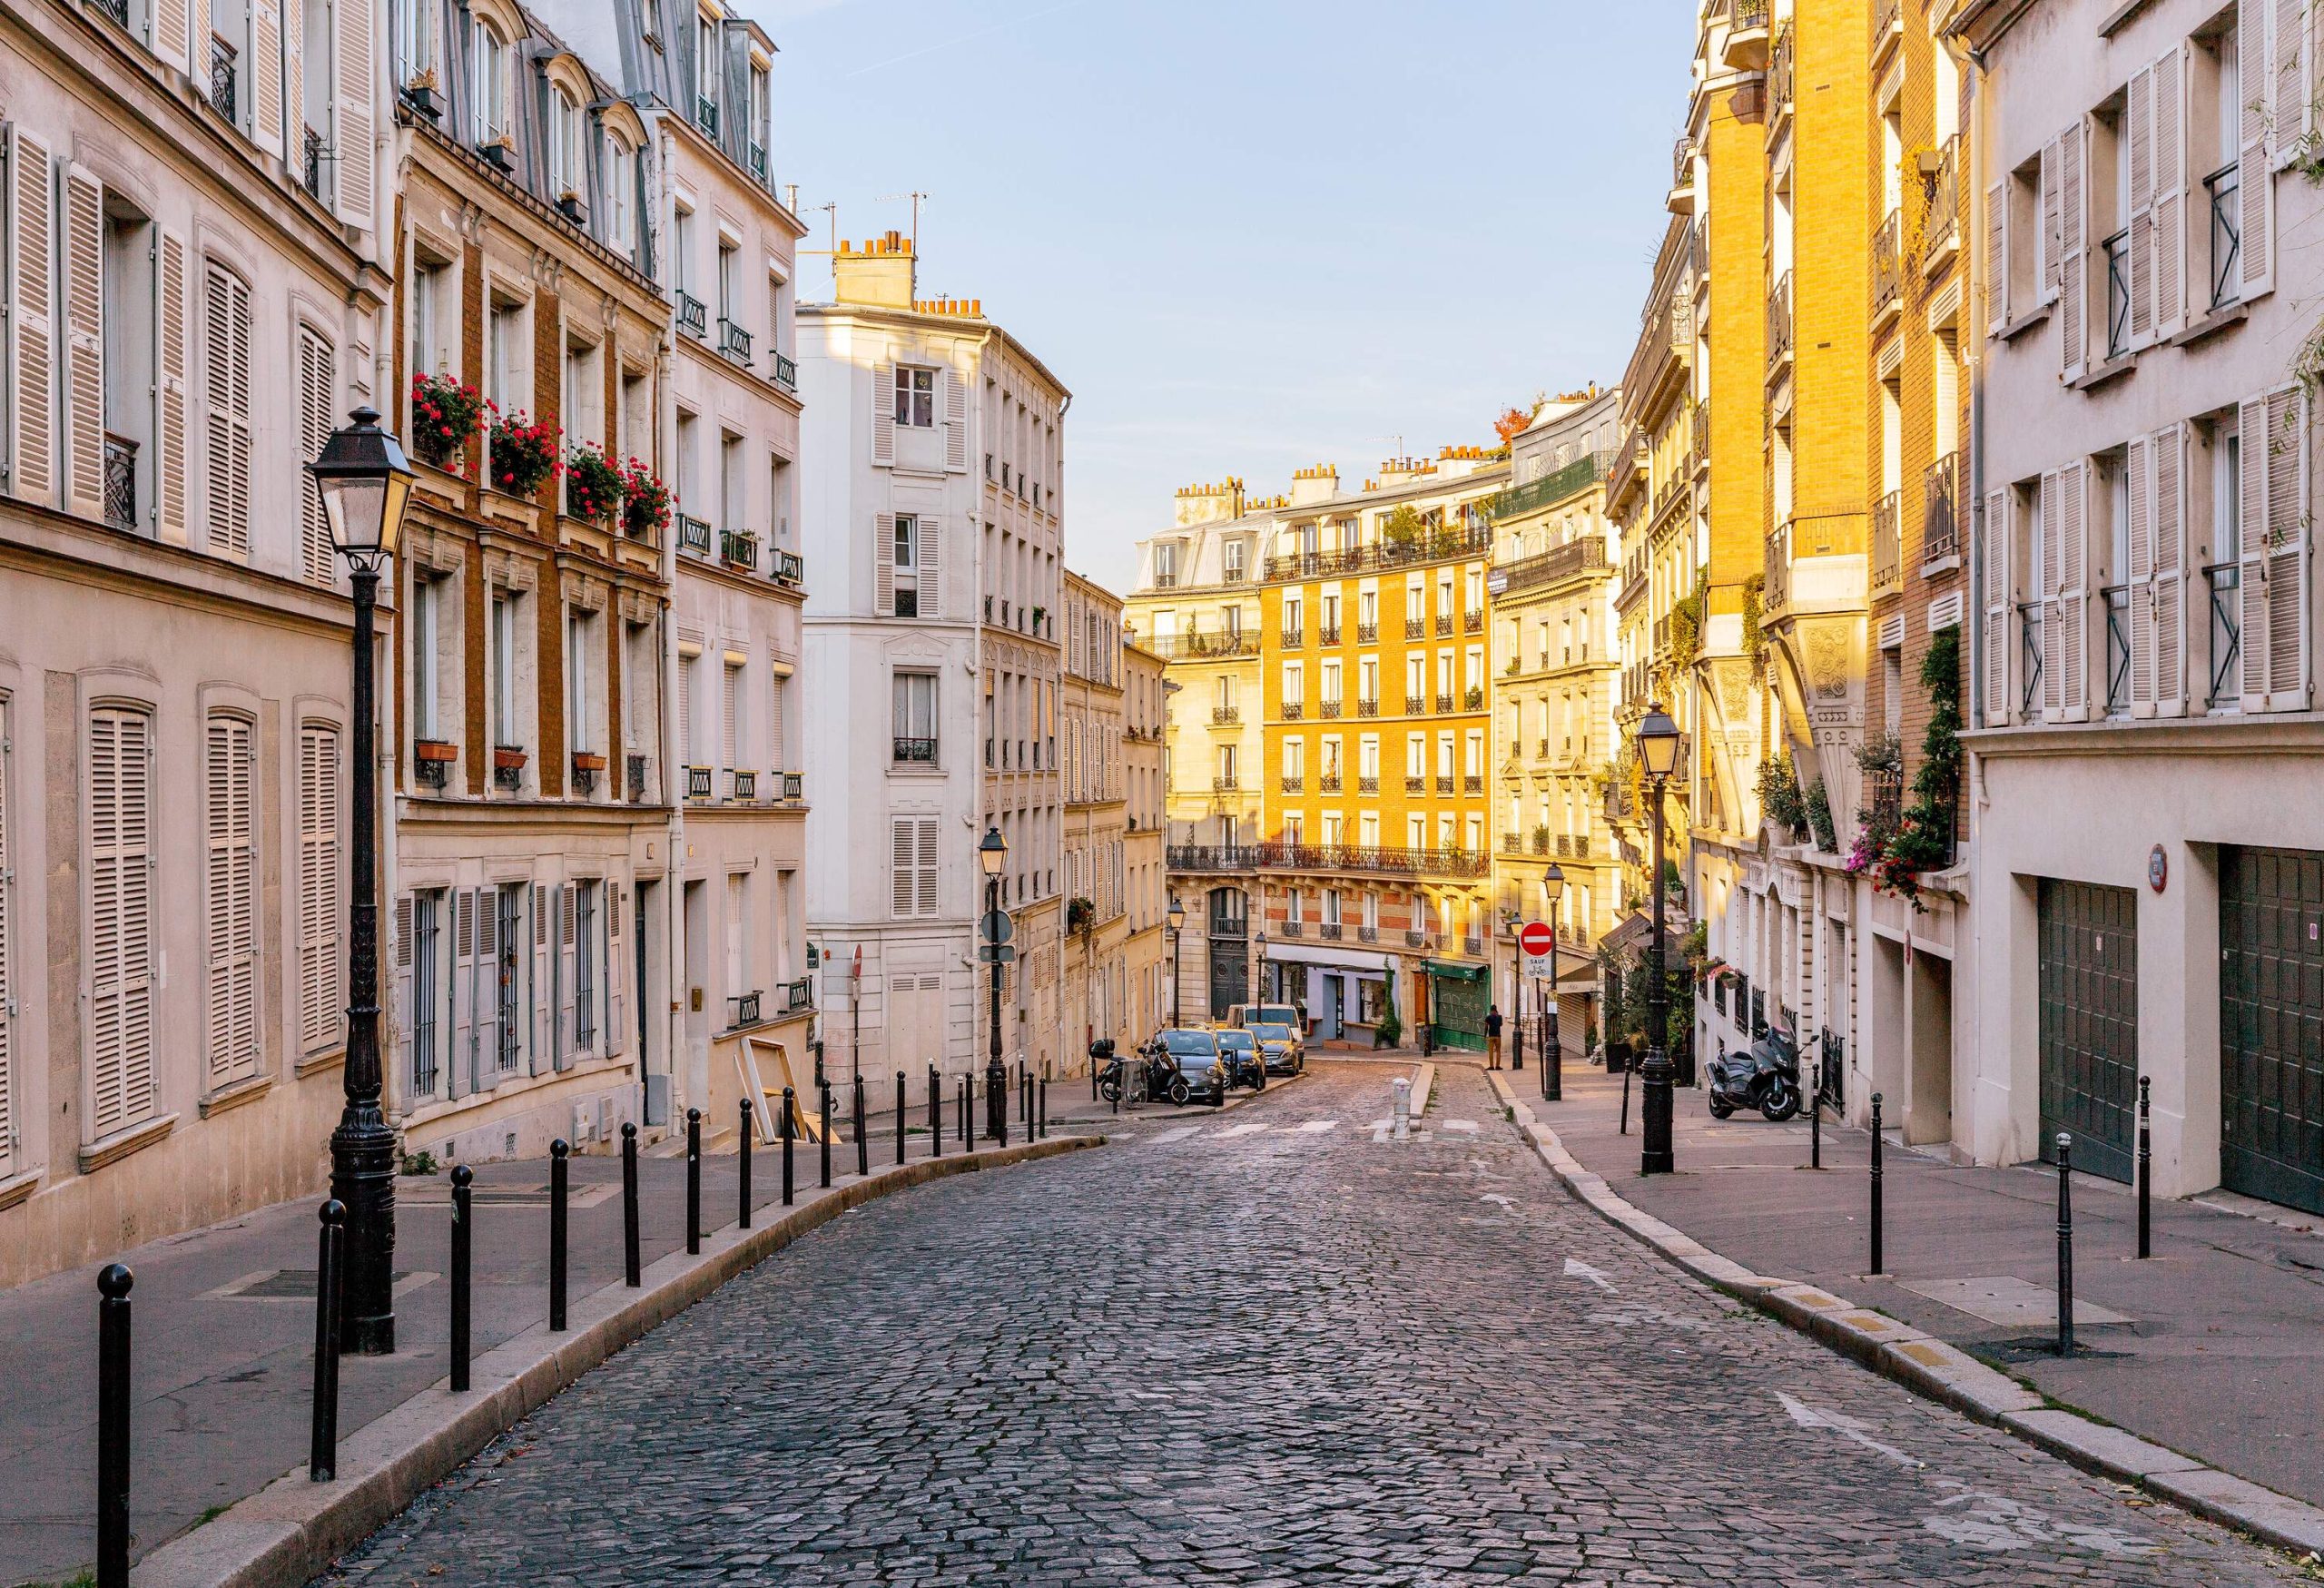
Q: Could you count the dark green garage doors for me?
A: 2